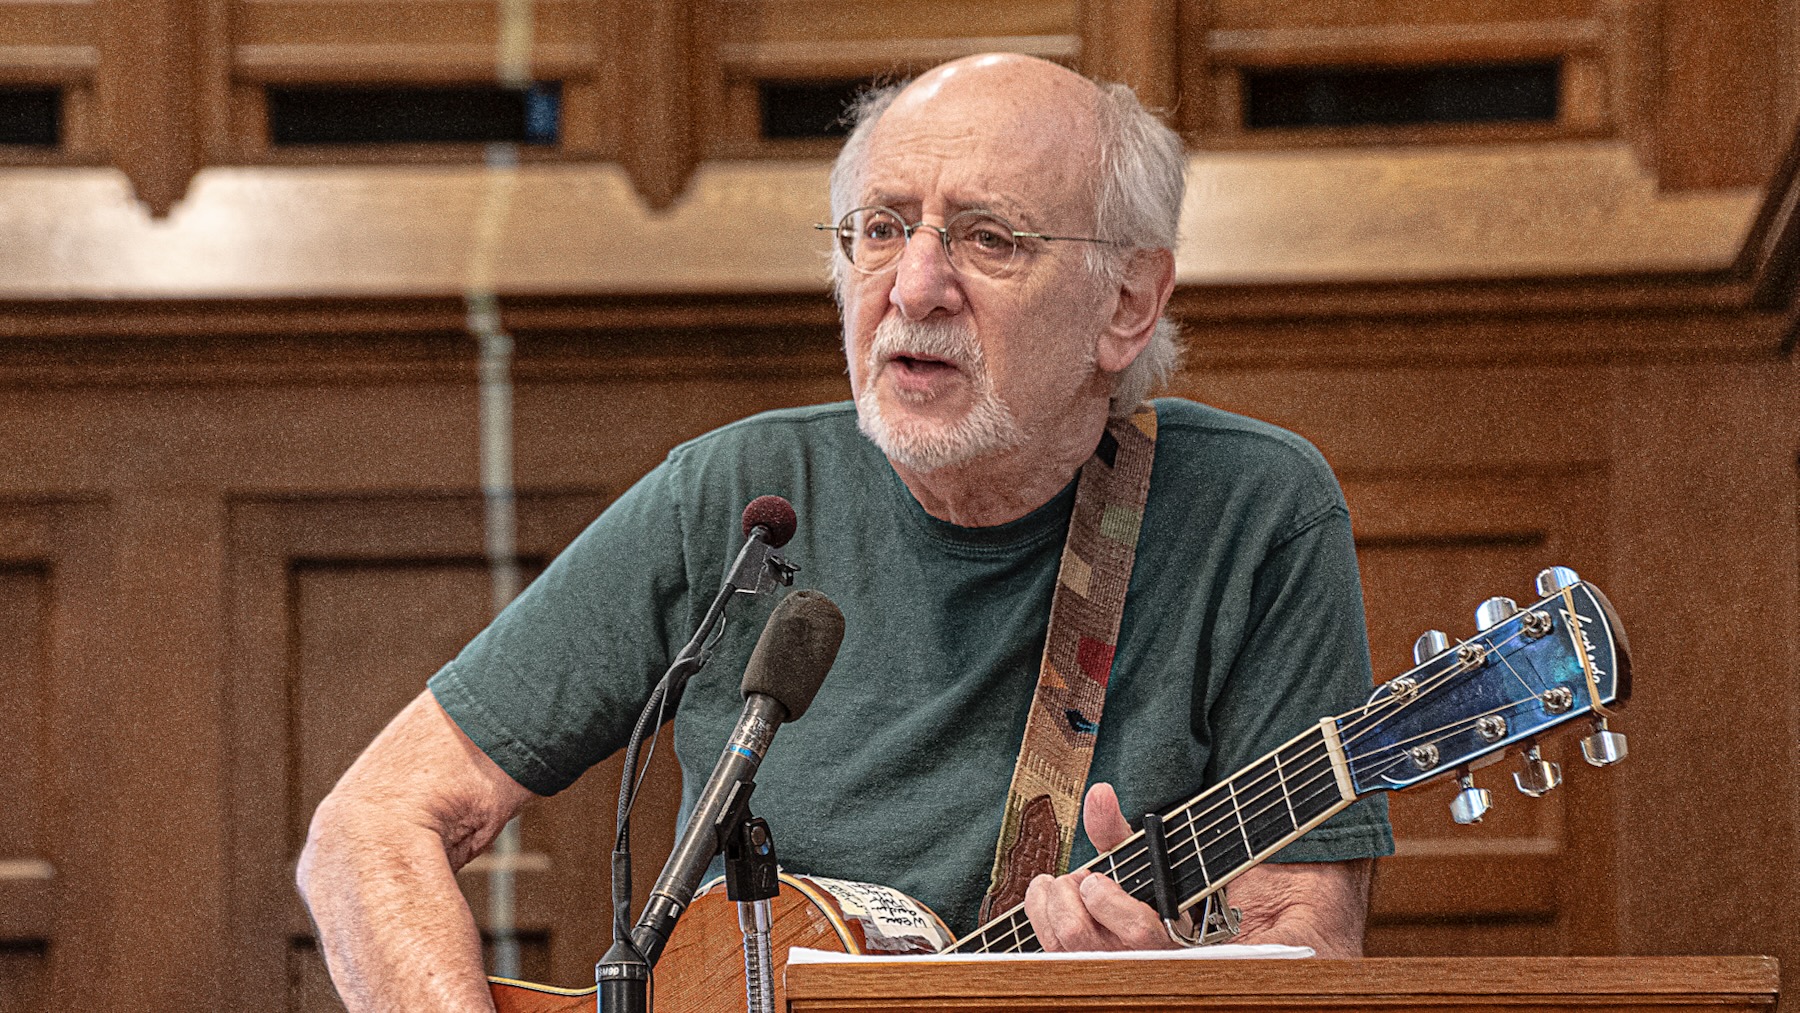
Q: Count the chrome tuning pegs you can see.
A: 6